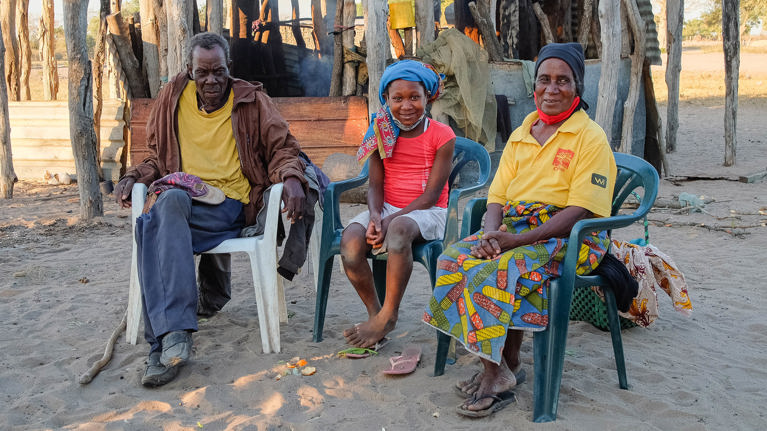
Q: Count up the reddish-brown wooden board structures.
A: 1